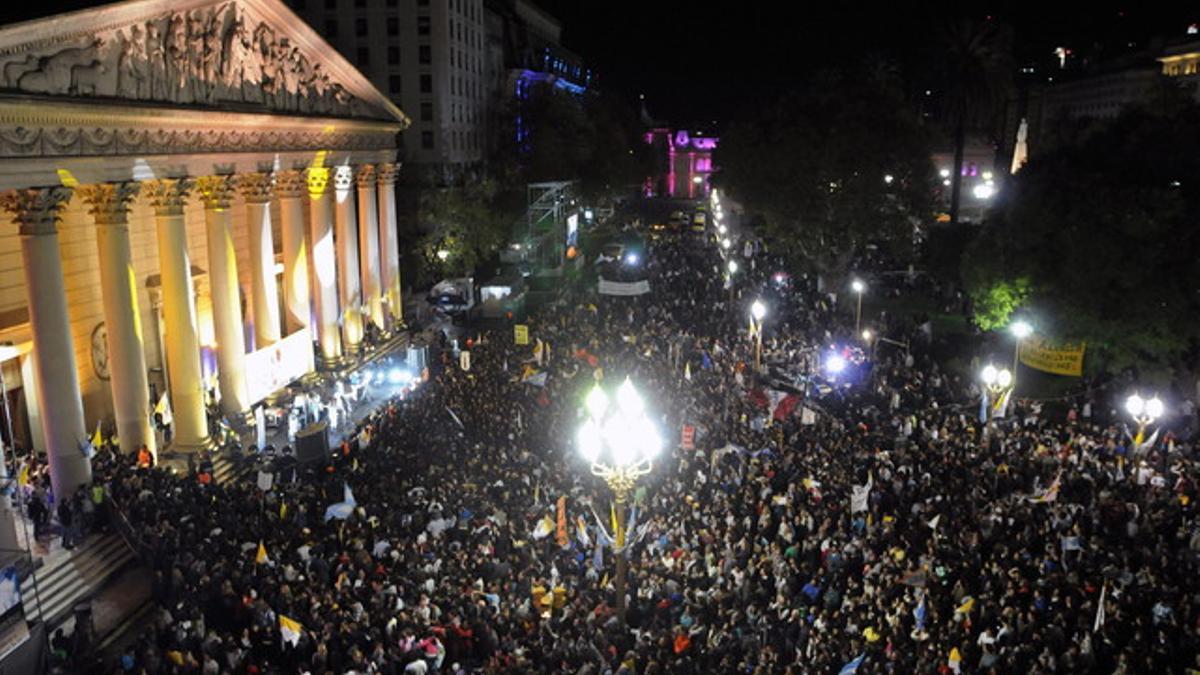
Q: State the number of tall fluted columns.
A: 10